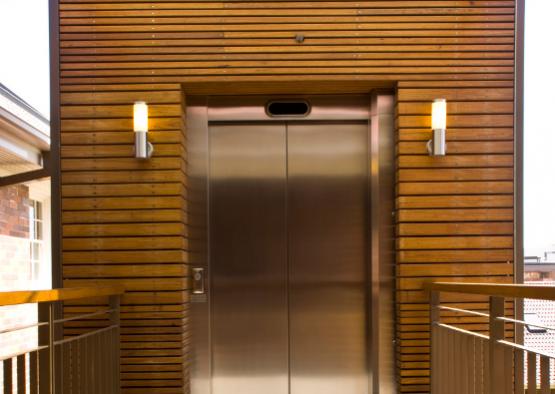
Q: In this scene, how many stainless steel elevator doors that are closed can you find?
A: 2